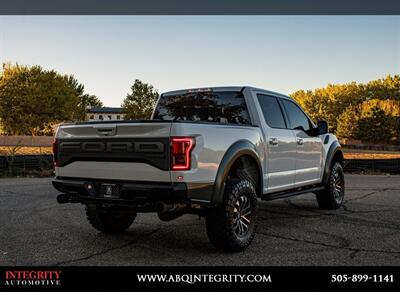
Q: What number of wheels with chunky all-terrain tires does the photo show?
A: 3